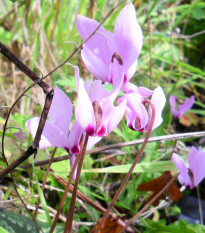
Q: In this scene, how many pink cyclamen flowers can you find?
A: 6